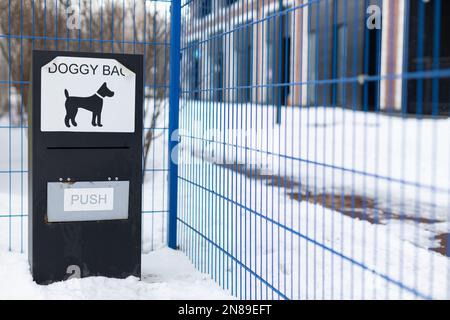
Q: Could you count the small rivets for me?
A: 4